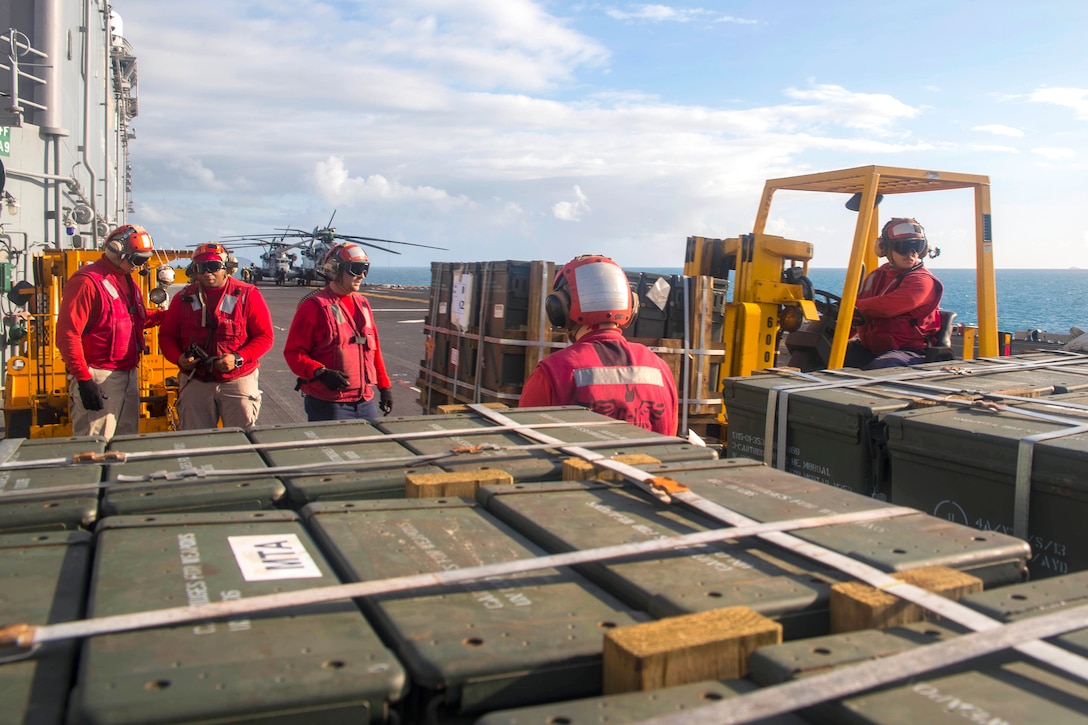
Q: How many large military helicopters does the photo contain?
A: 2